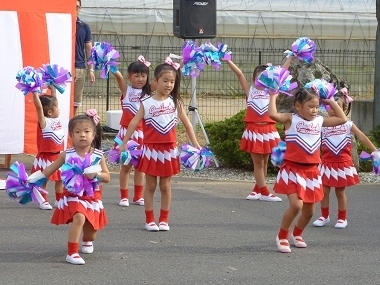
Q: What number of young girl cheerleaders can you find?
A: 7